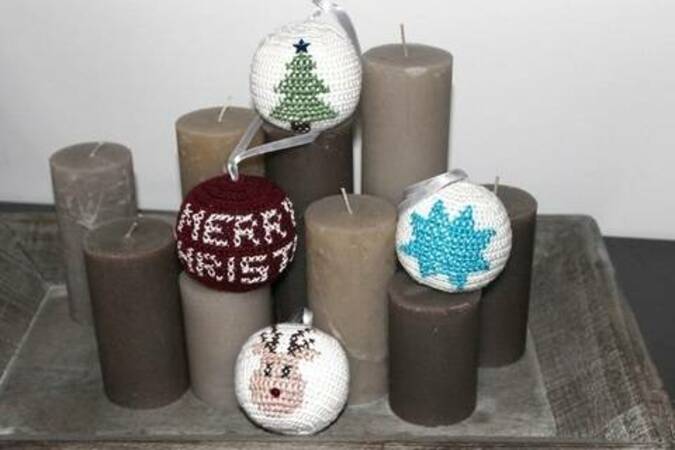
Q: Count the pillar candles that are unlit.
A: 9